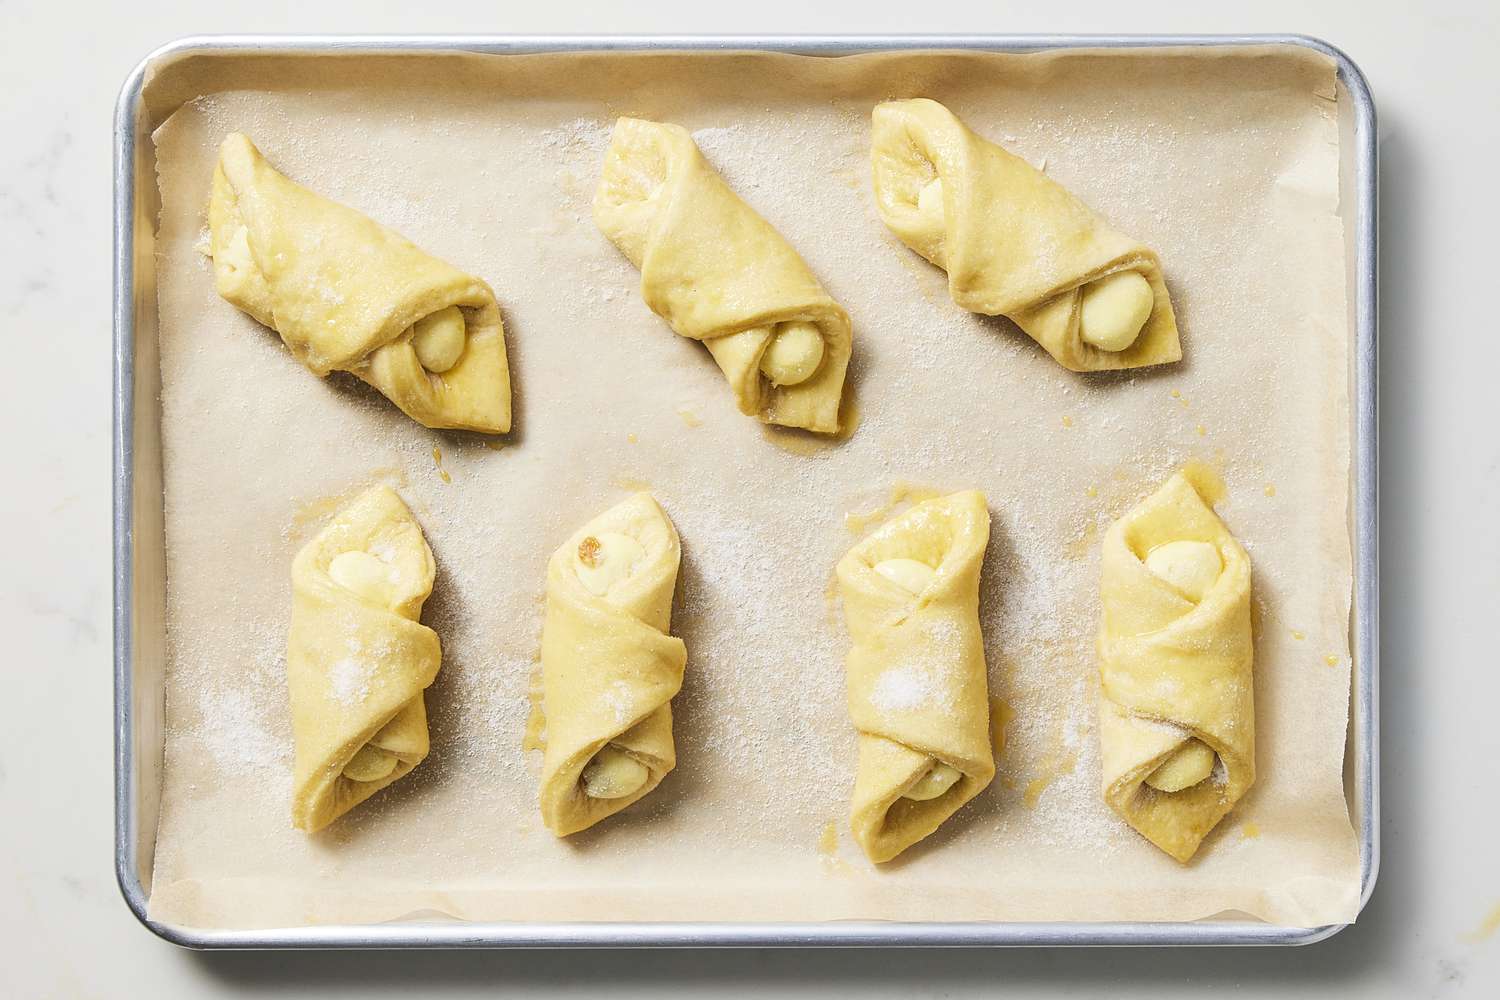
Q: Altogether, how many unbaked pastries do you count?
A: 7